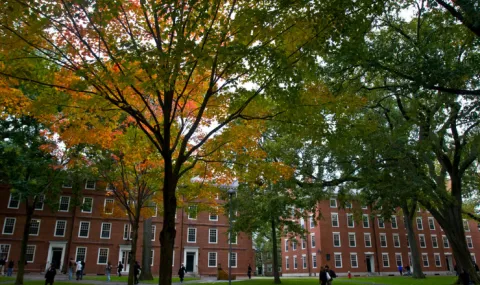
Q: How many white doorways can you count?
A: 5